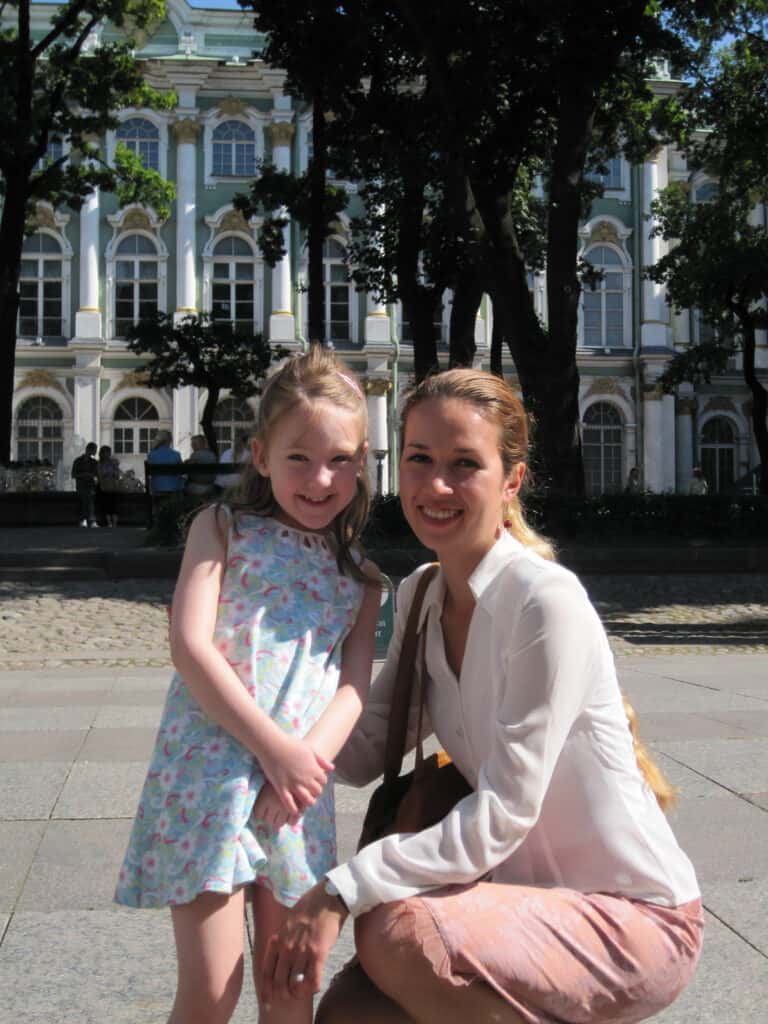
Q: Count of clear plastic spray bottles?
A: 0